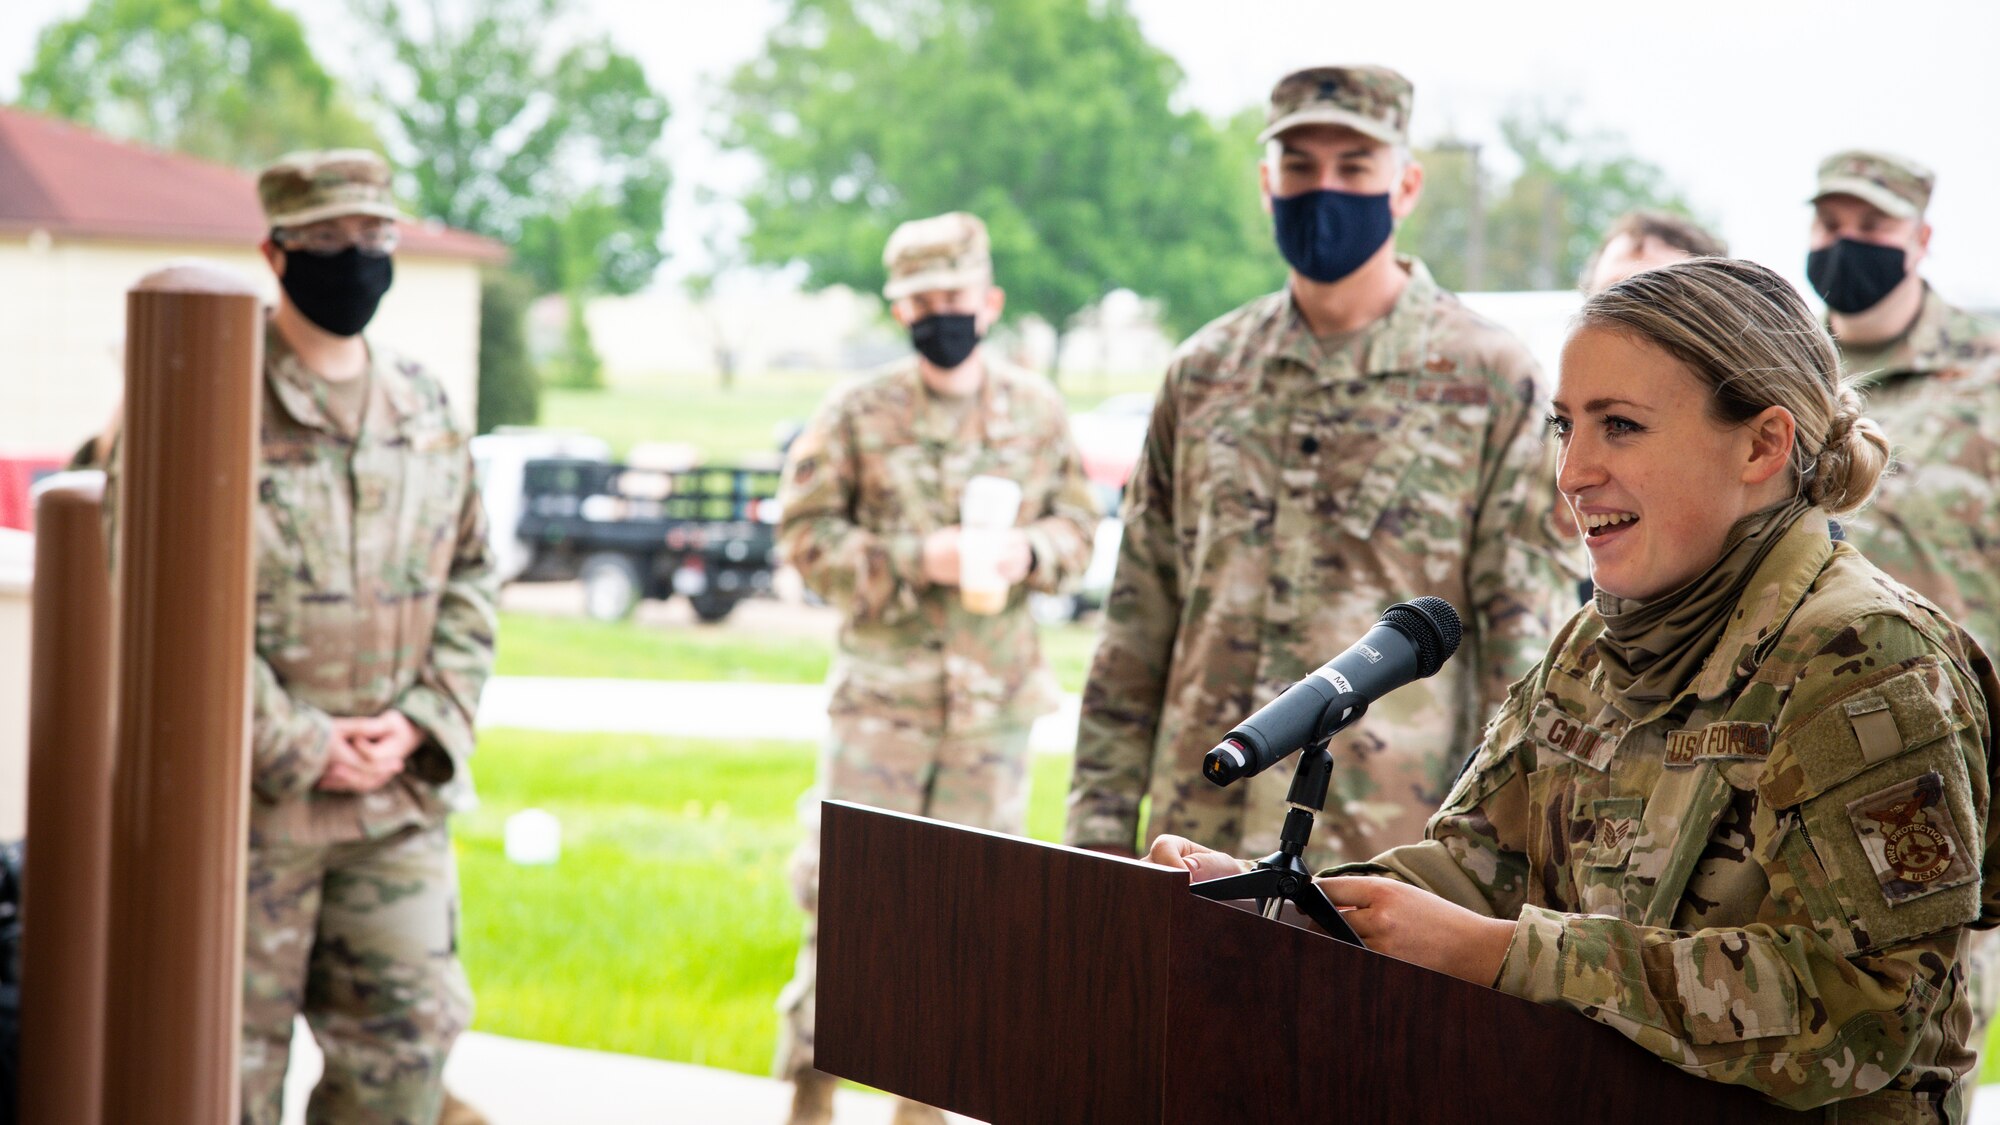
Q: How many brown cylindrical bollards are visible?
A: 2